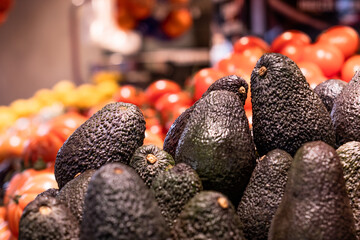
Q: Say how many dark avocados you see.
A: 15